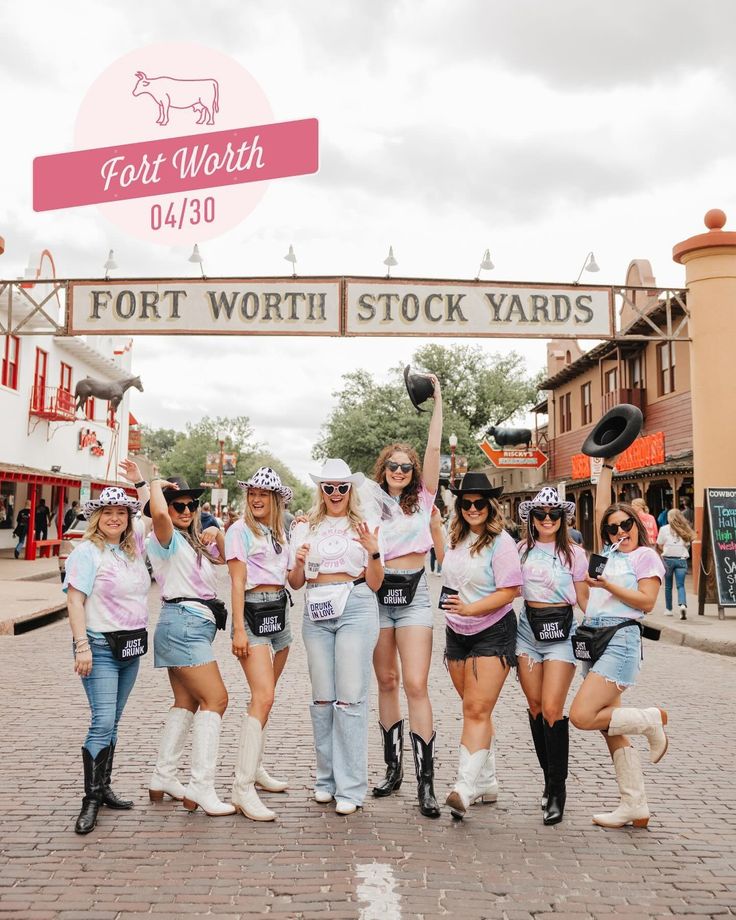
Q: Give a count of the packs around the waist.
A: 7